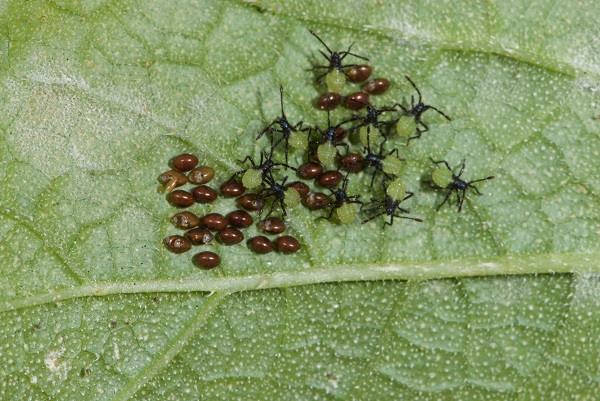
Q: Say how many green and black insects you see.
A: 11